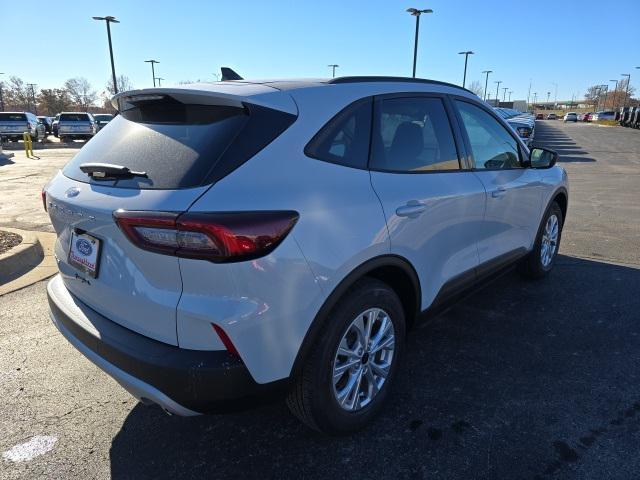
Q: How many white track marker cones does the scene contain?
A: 0